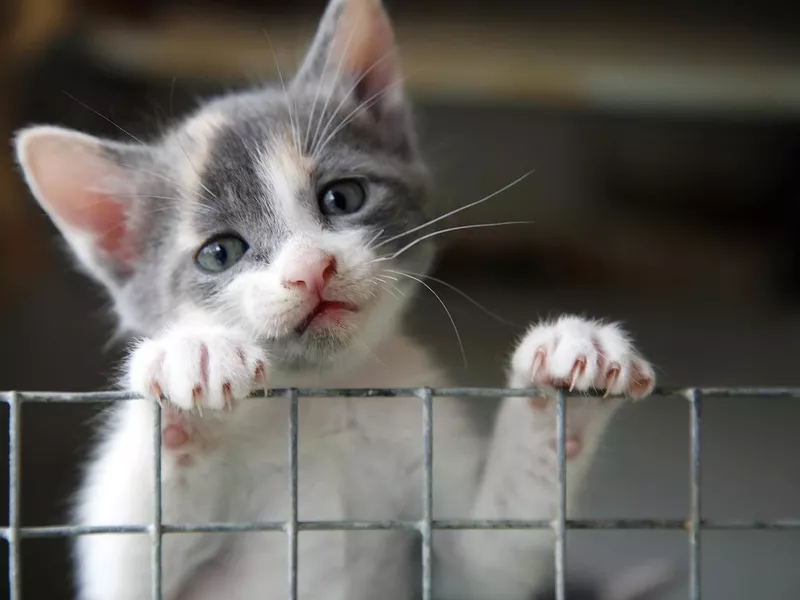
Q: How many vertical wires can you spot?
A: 6